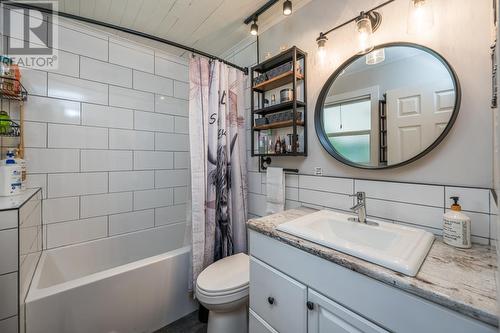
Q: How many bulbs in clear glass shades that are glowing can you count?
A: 3